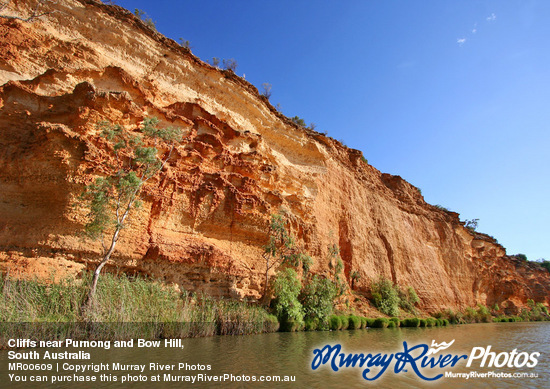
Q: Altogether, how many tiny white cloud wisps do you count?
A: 3